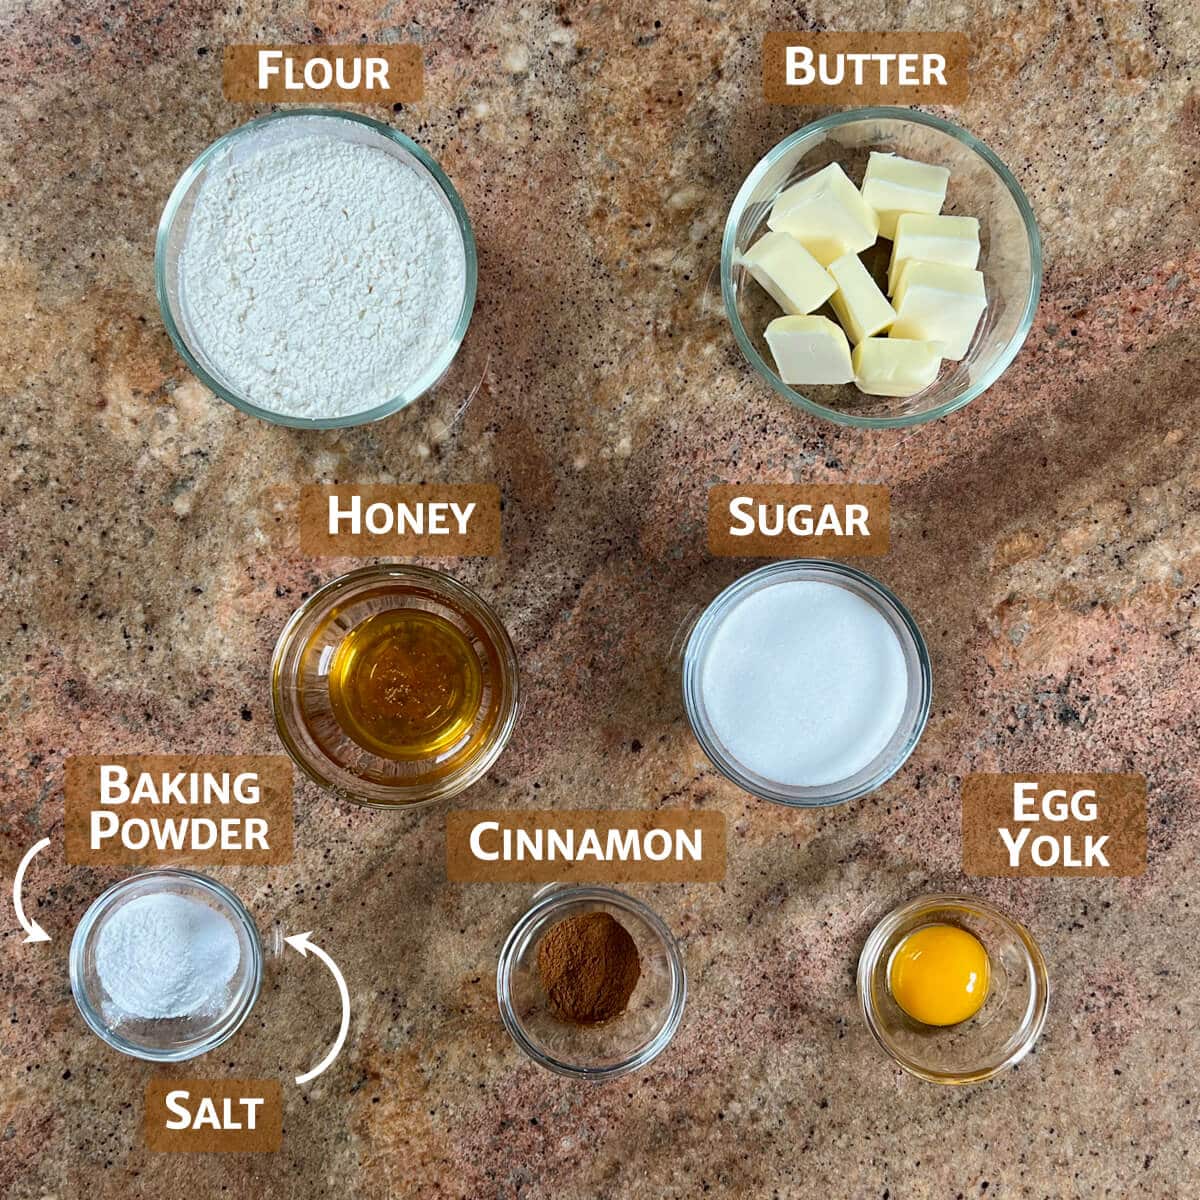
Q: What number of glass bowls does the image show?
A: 7